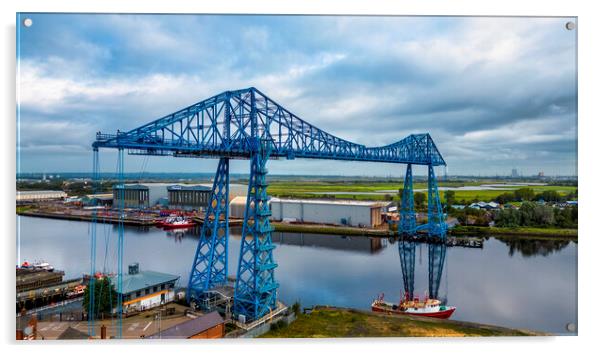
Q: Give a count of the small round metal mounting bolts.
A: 4